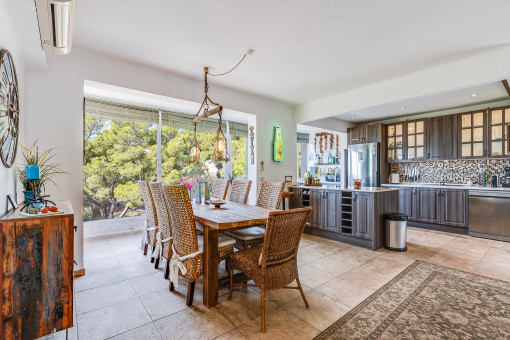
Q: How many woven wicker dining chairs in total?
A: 7